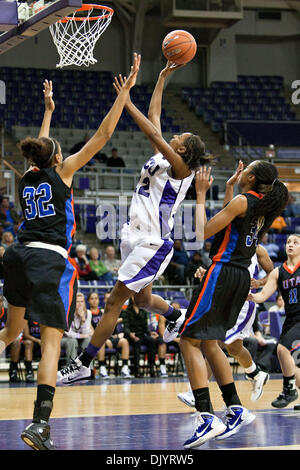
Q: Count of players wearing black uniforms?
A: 3